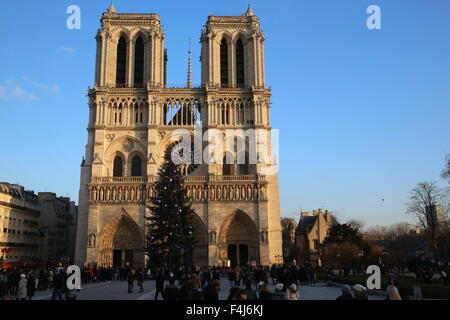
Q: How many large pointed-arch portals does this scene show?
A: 3